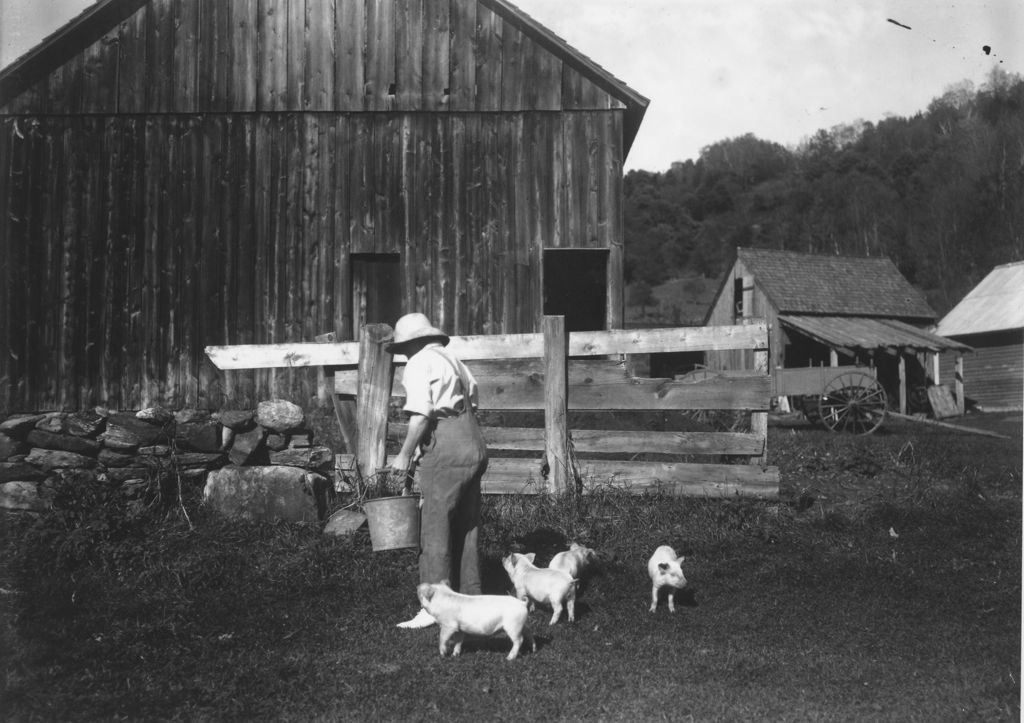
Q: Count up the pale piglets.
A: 4